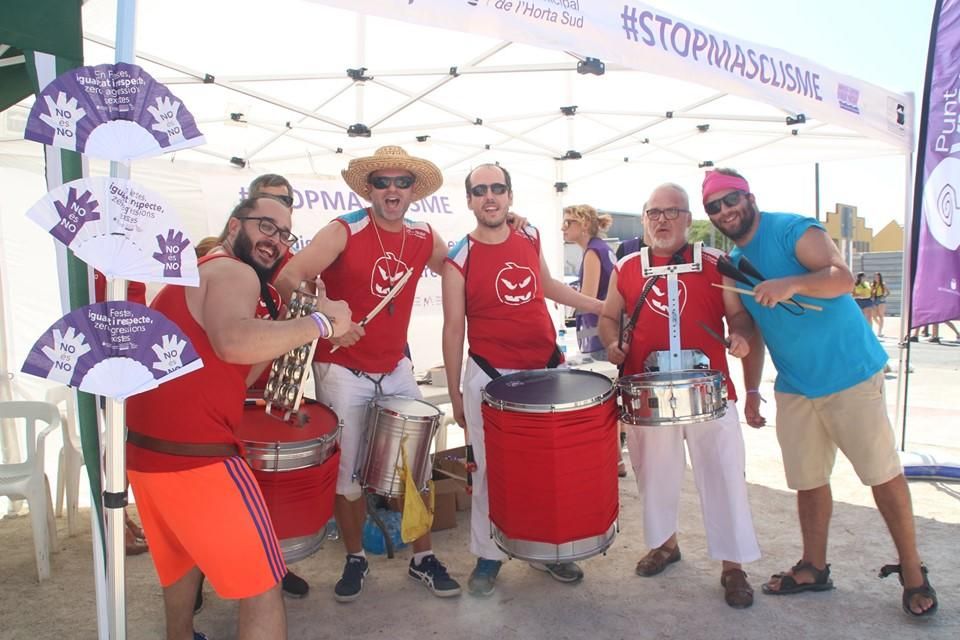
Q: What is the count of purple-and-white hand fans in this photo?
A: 3